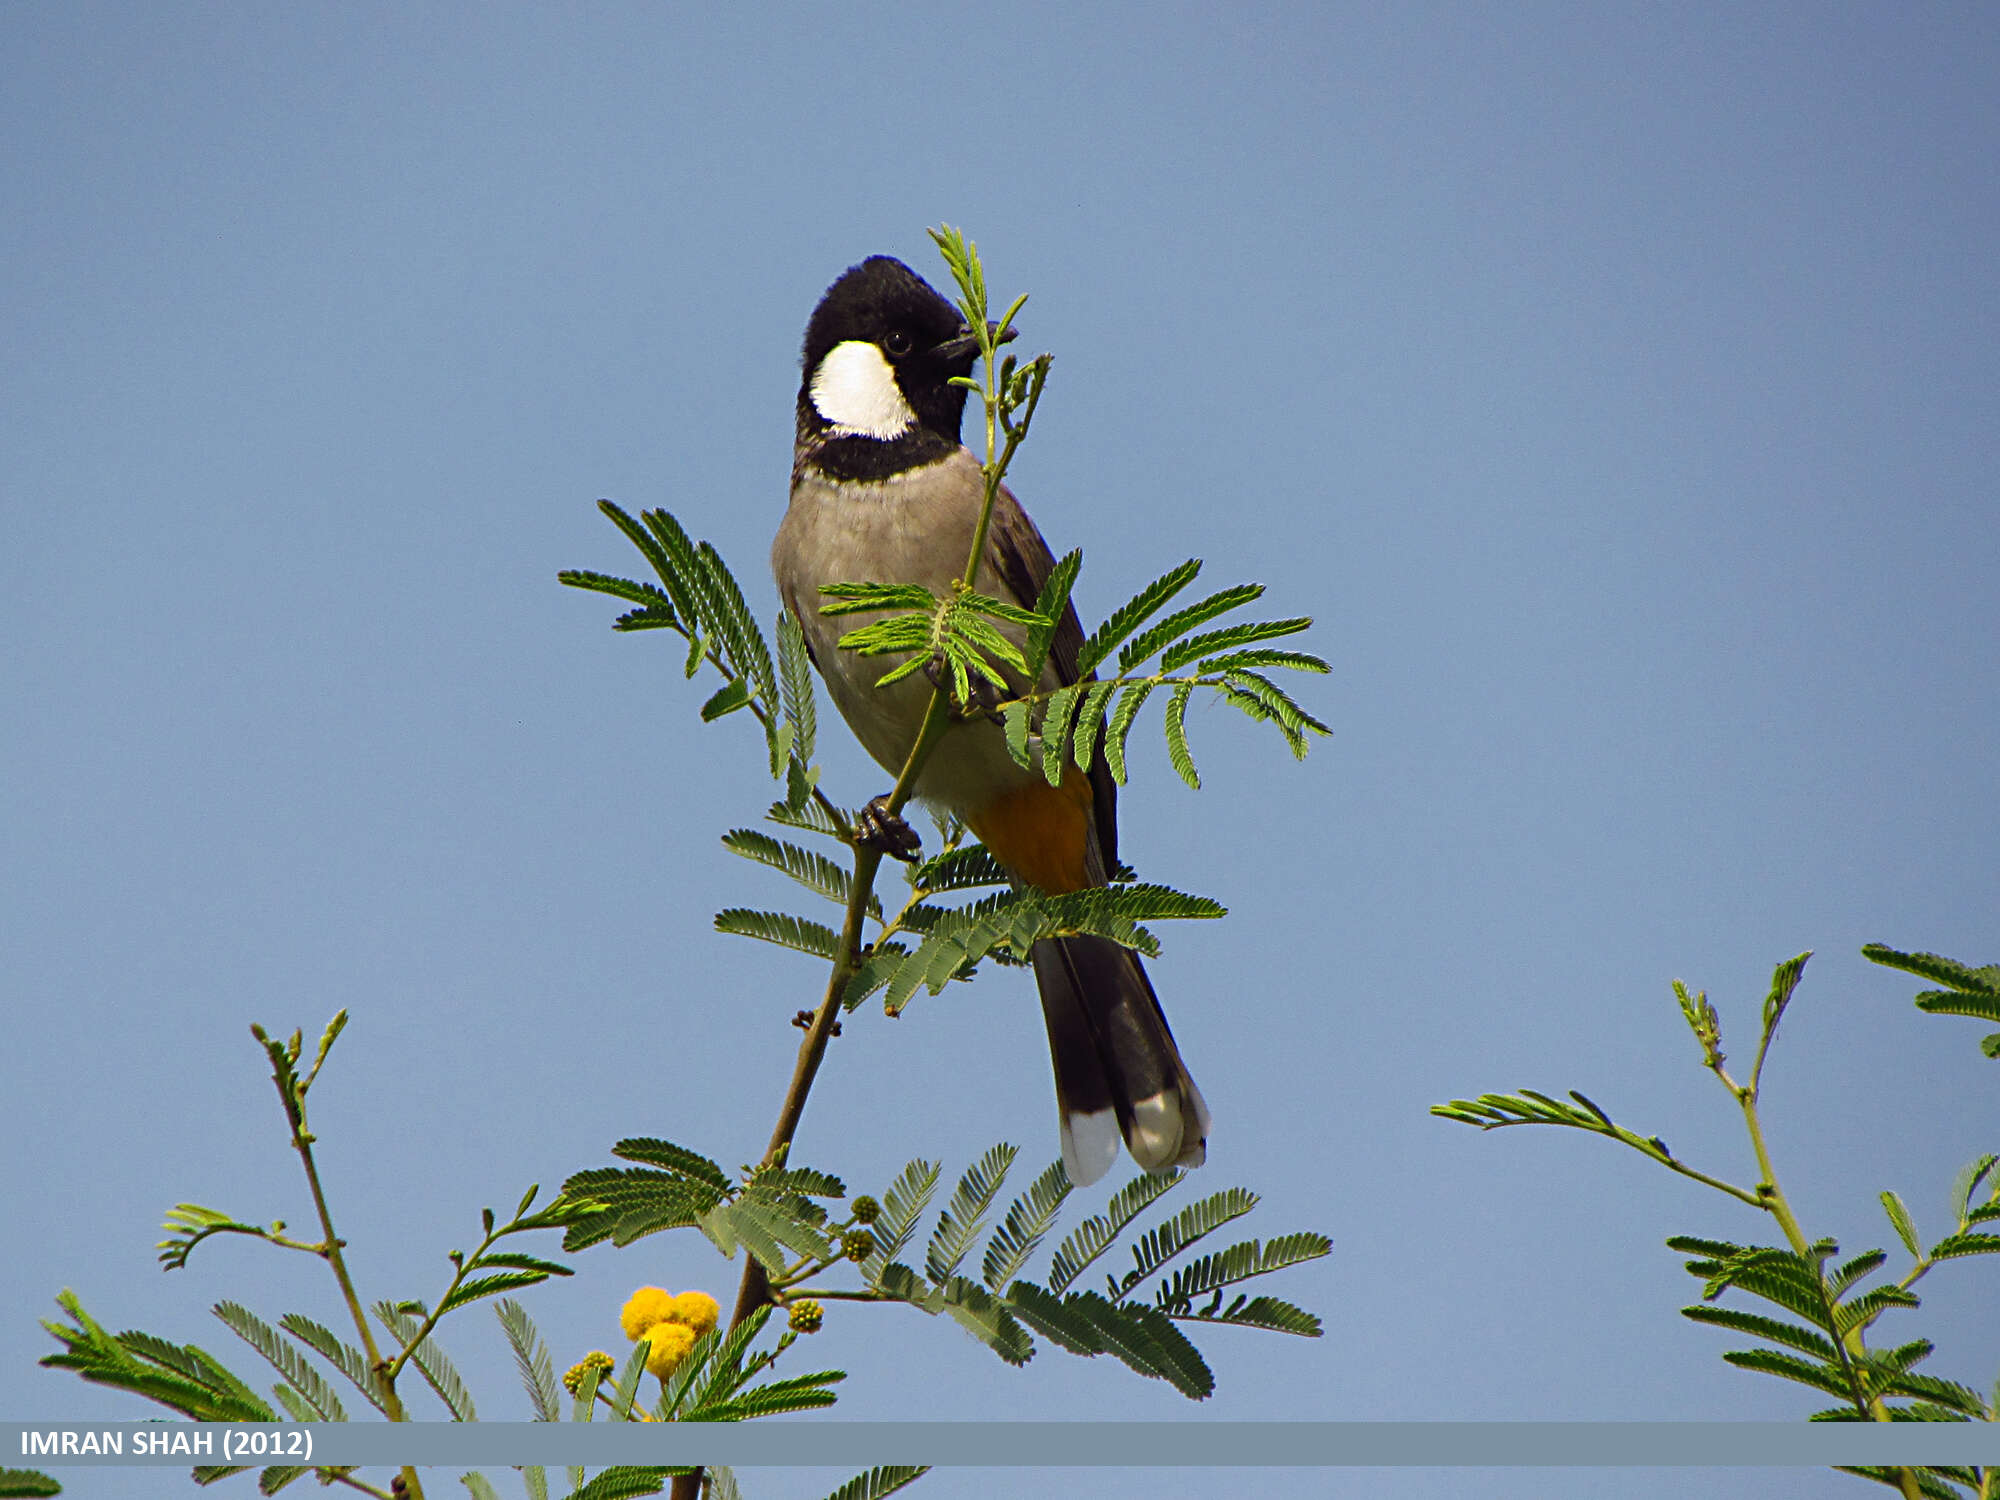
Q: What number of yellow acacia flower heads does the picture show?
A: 3